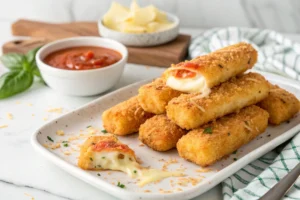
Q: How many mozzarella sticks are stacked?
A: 7